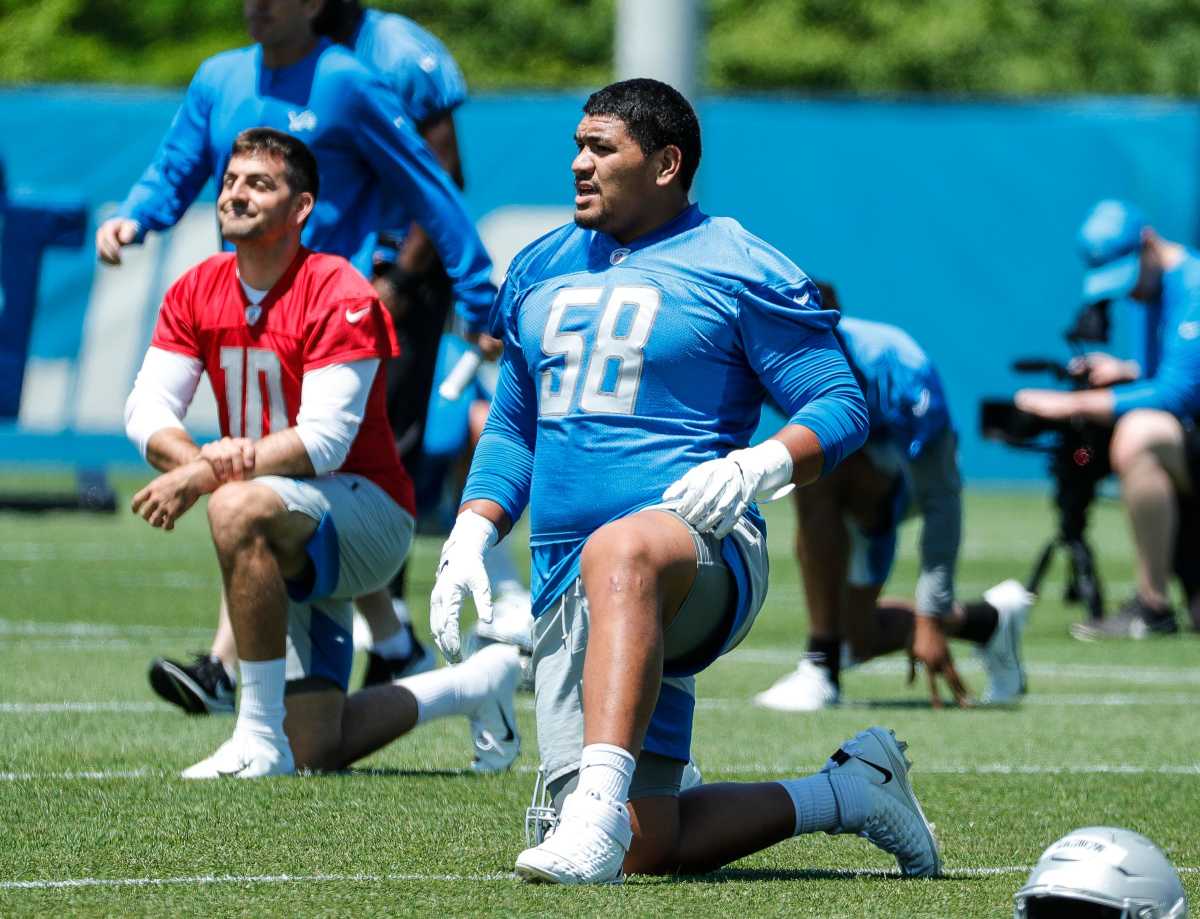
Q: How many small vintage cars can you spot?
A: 0